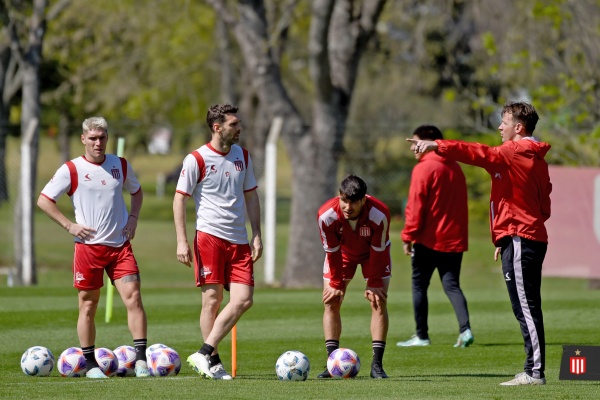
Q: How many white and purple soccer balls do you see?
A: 5